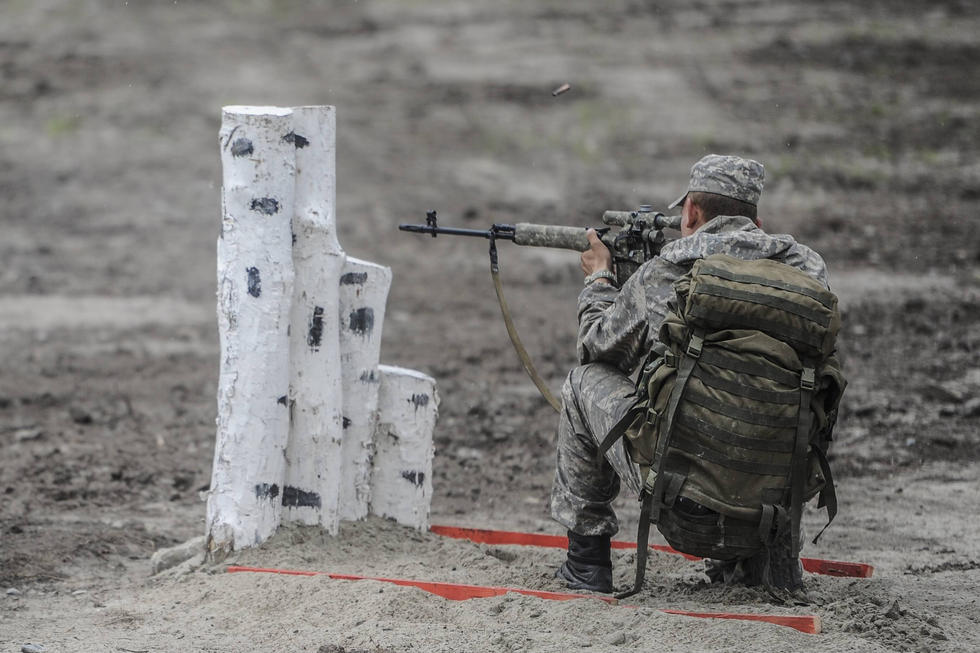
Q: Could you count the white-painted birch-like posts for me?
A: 4